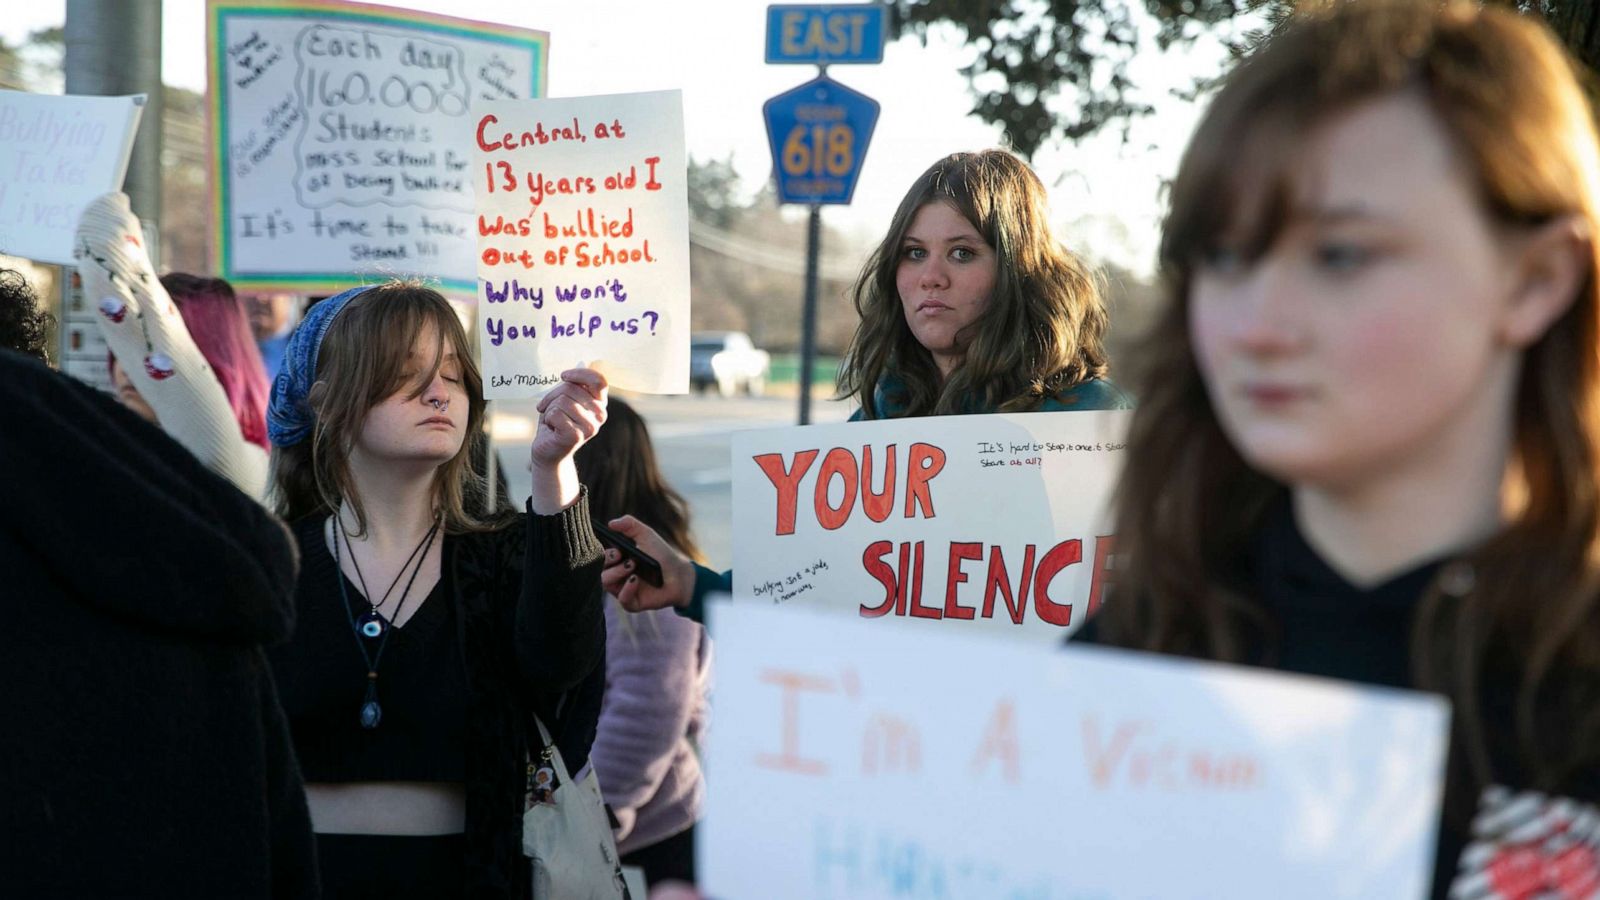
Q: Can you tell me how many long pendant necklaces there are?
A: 2